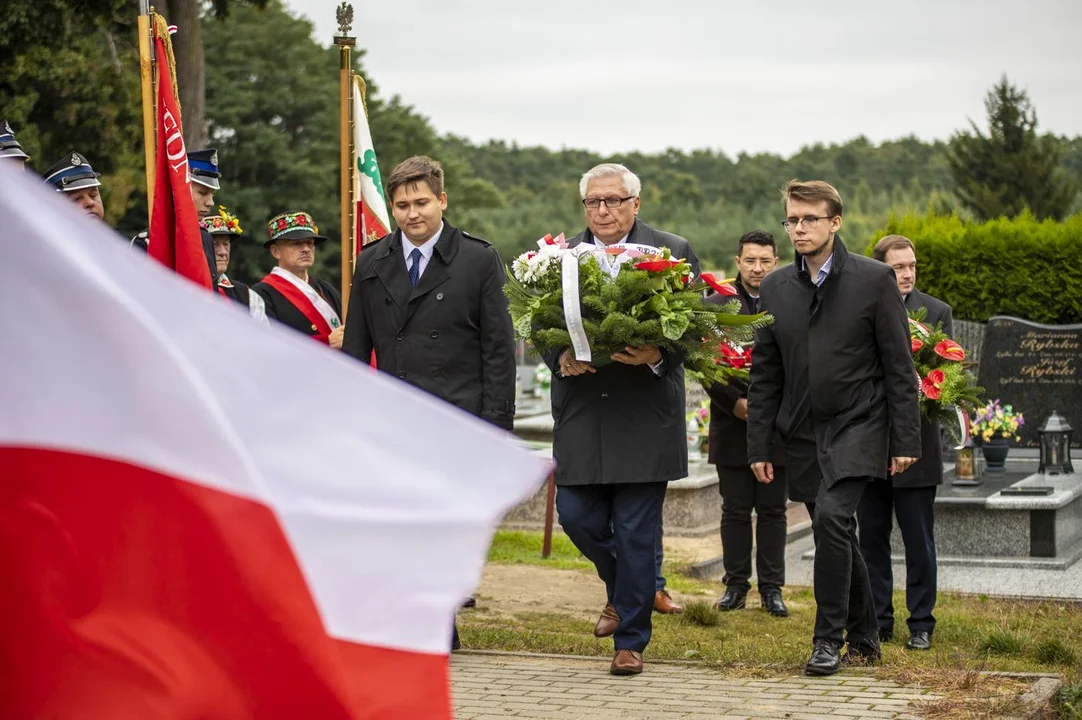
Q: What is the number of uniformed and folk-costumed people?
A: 5